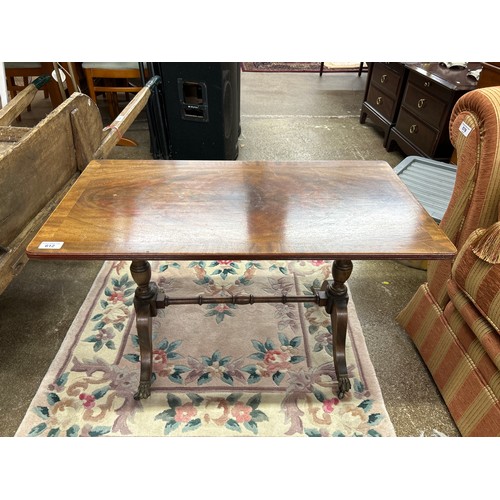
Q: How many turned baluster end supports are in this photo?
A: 2